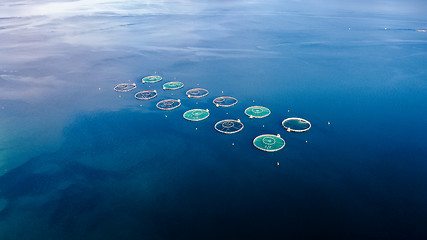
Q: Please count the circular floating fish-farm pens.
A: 12